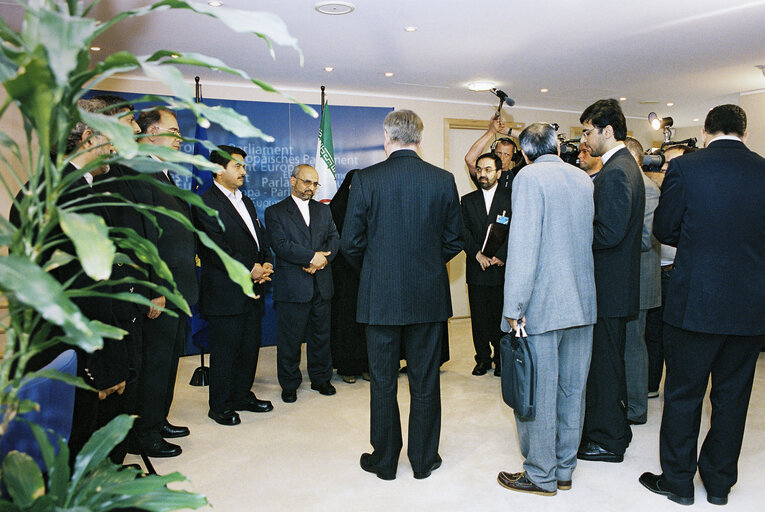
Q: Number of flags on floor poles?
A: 2